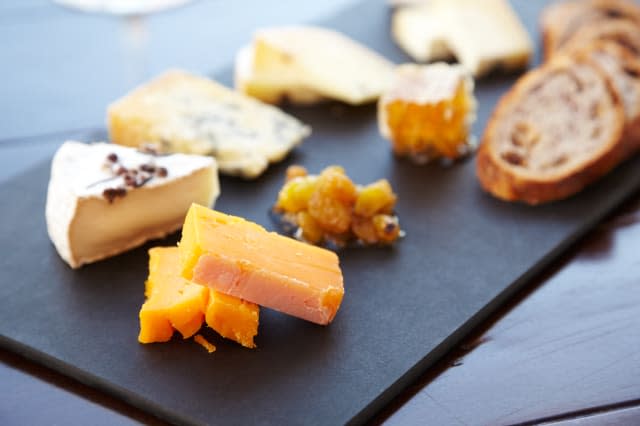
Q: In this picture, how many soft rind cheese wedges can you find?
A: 1